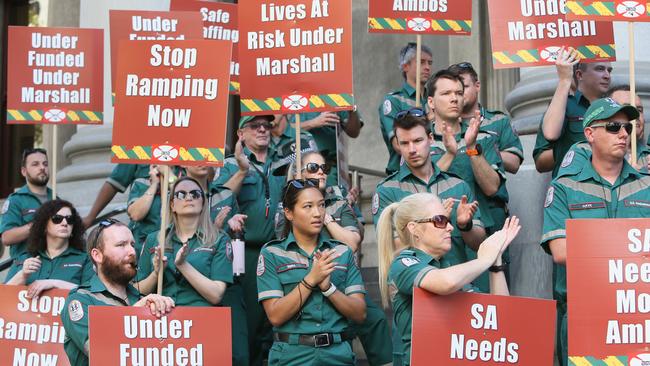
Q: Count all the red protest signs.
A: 12